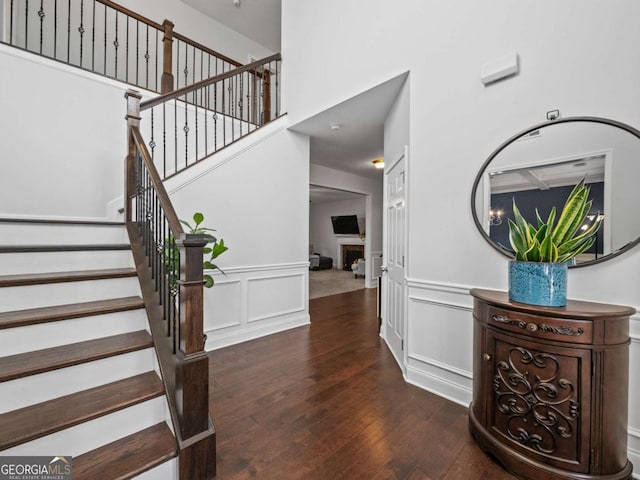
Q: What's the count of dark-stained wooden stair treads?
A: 7